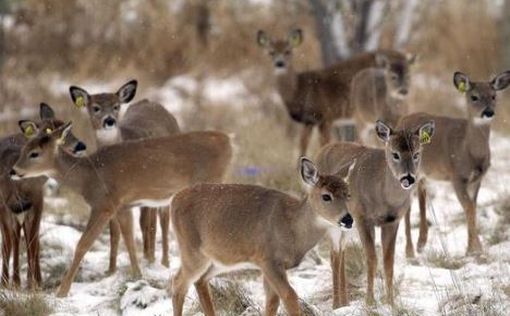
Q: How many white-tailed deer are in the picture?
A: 8